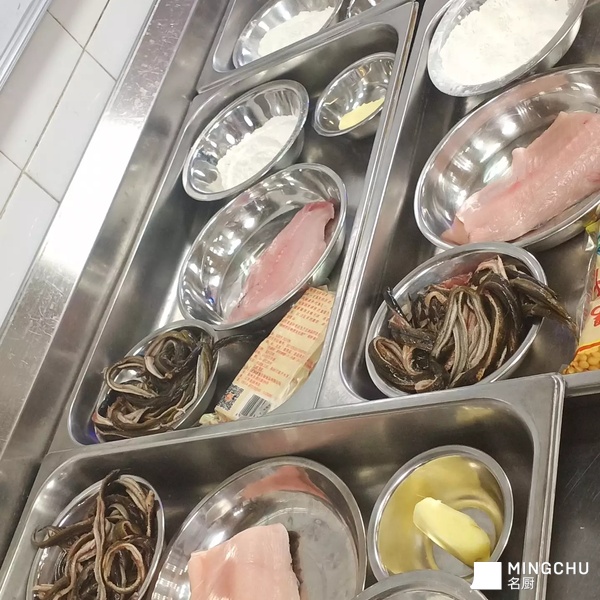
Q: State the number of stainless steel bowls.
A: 13